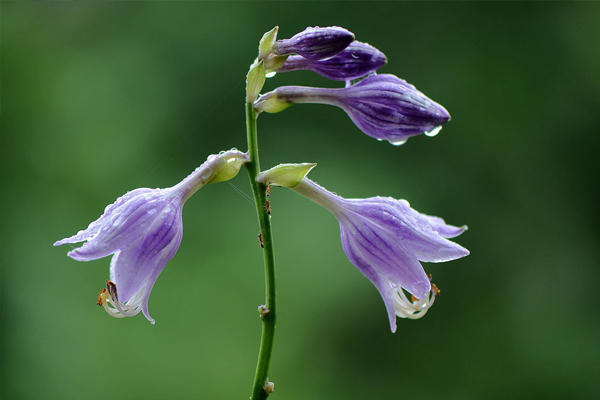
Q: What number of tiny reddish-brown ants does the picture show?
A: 3